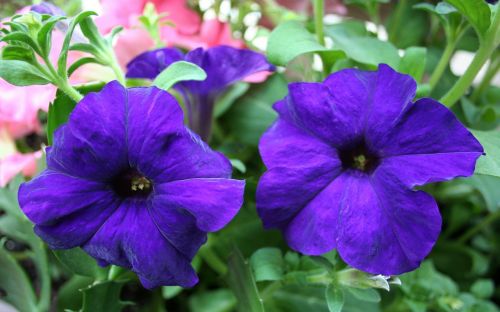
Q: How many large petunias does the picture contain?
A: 2